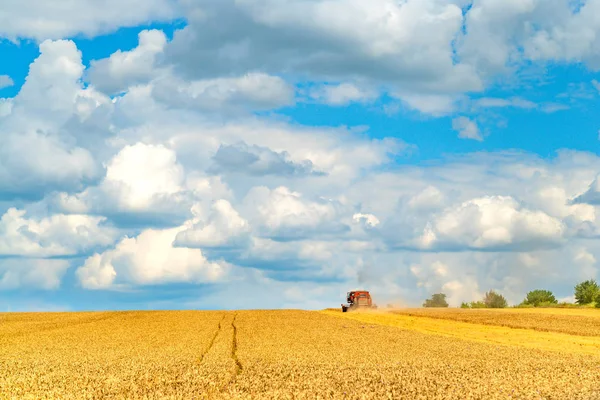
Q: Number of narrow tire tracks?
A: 2